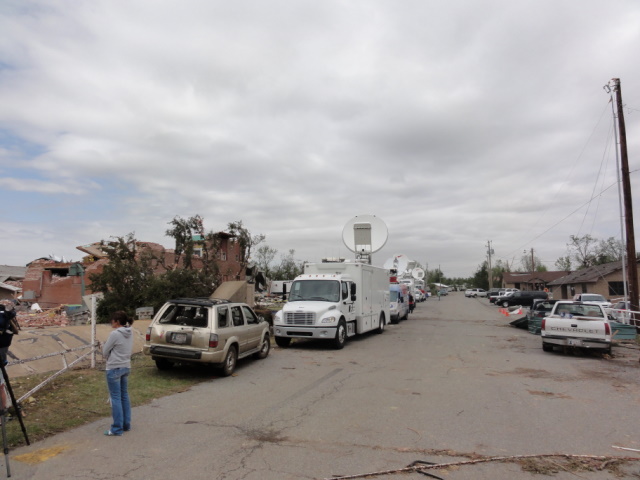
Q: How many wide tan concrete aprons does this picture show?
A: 1